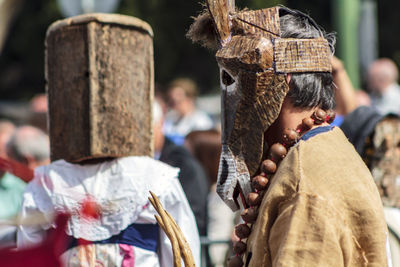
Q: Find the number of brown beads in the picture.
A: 12